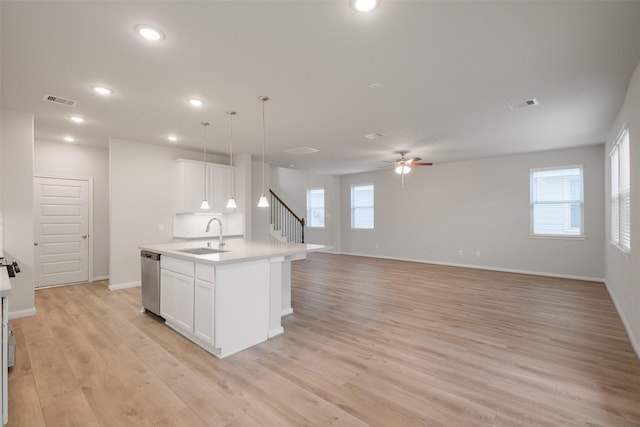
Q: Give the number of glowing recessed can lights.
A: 7